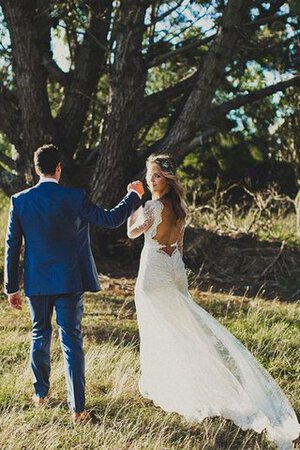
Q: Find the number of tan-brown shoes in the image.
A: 2